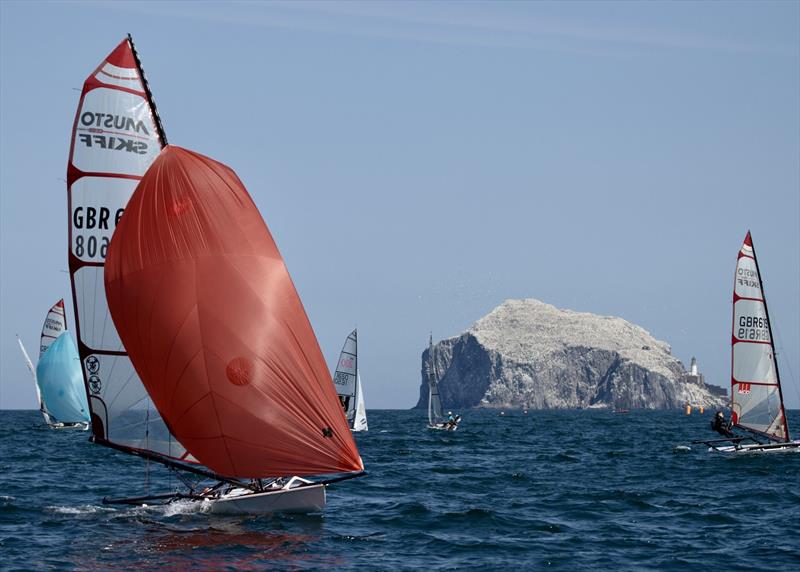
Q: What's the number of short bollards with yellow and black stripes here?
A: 0